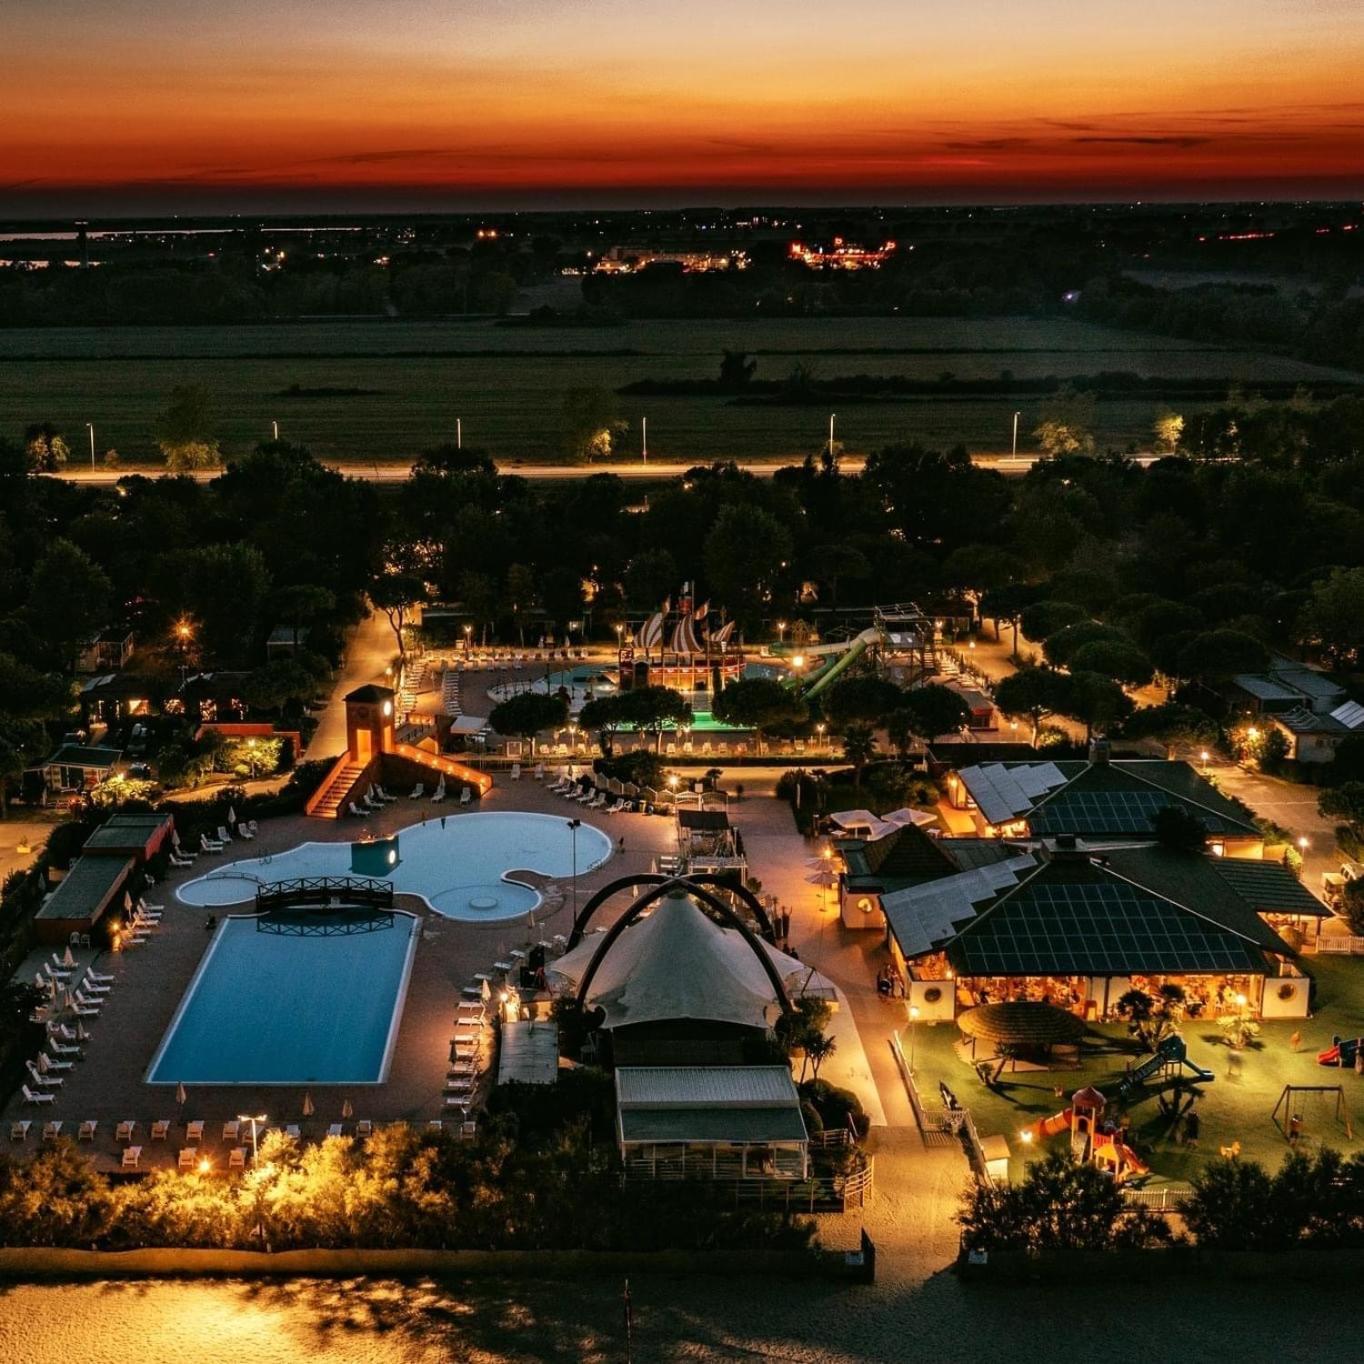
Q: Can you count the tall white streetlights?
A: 6